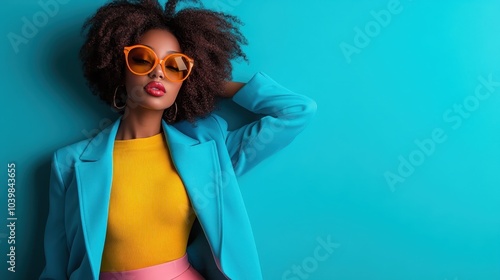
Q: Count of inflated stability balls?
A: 0